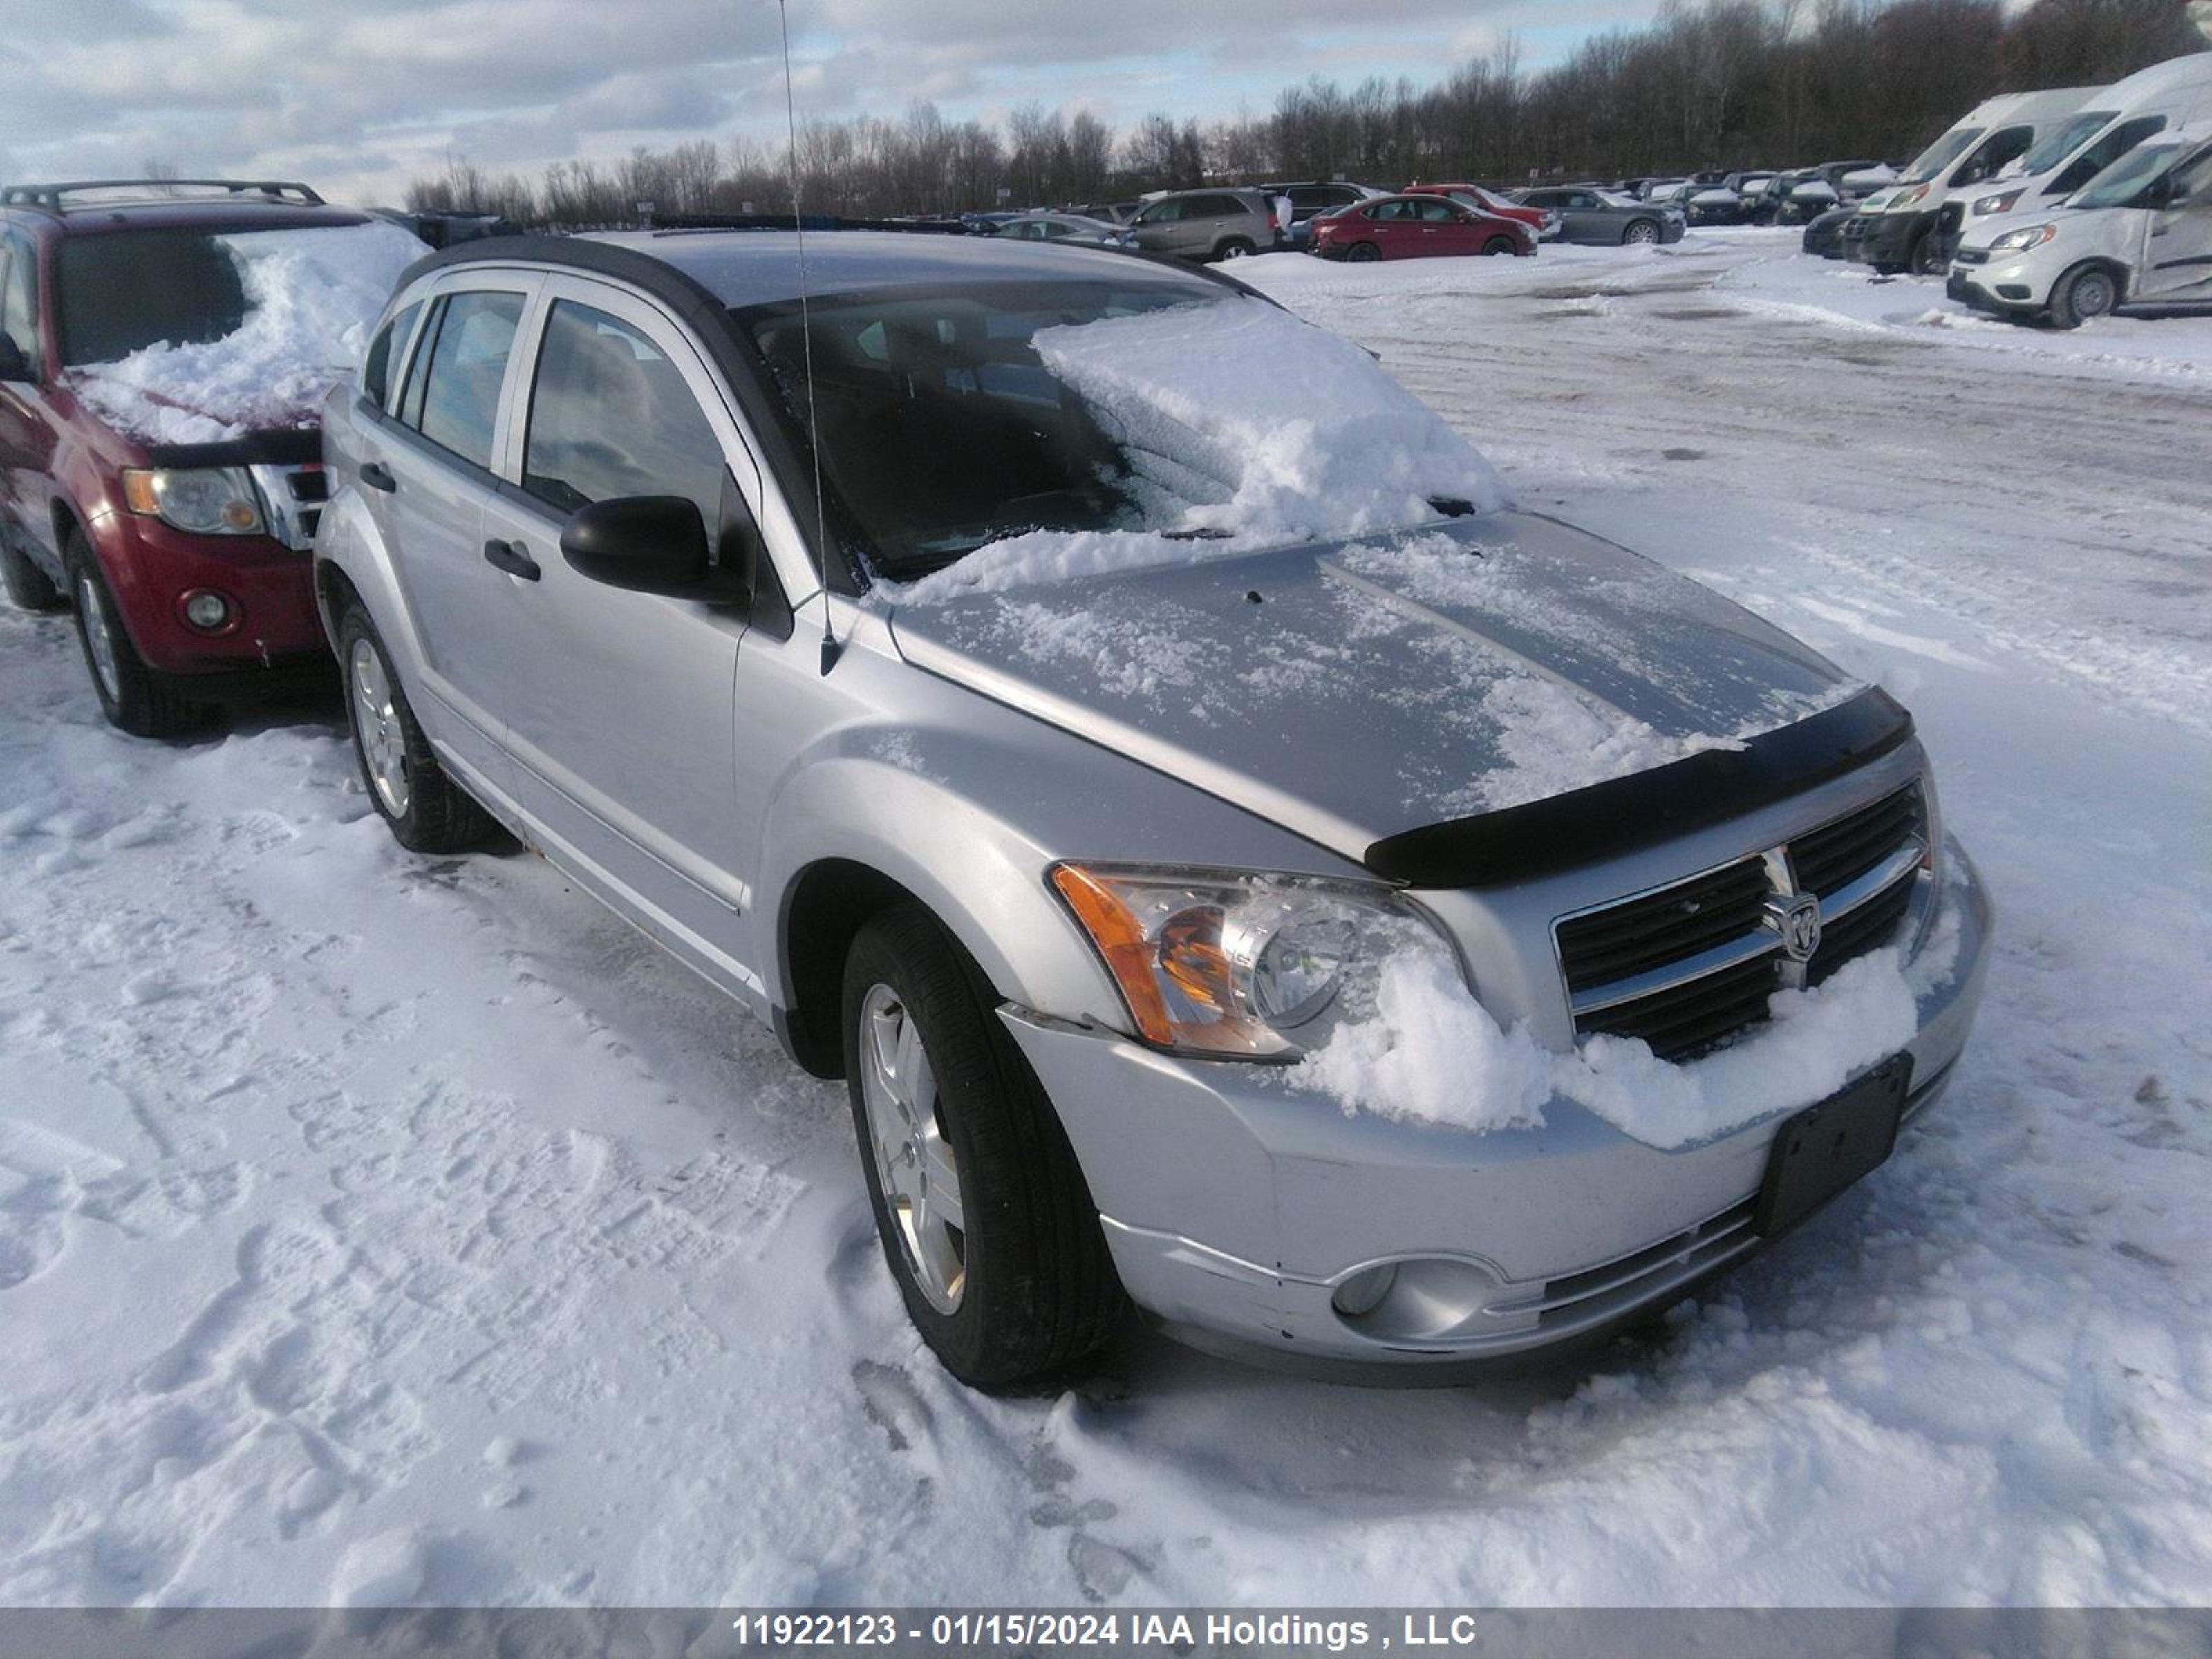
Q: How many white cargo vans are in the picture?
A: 3